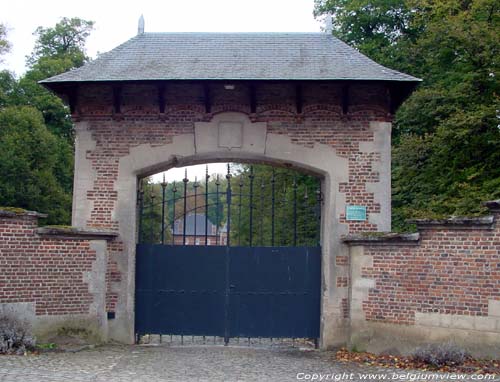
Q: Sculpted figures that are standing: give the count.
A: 0